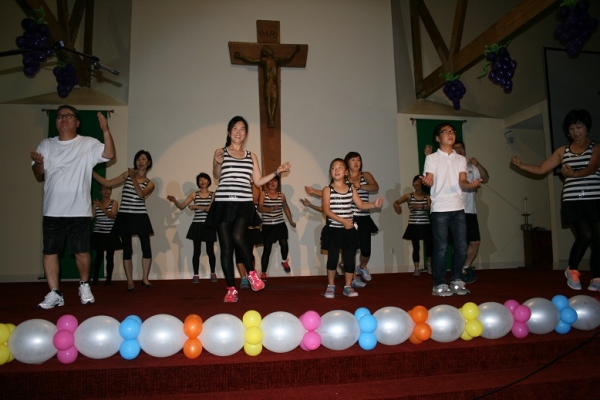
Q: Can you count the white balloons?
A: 11